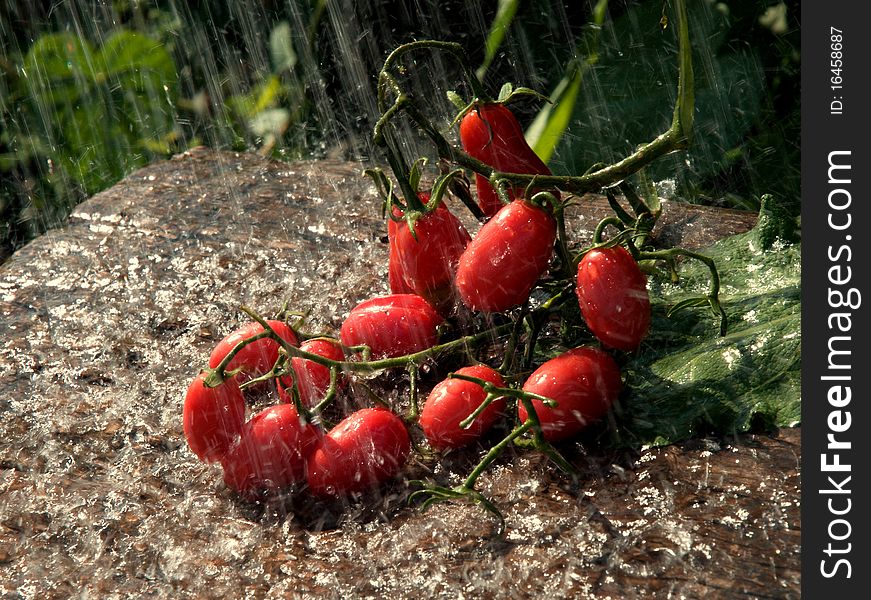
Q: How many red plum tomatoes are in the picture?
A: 12